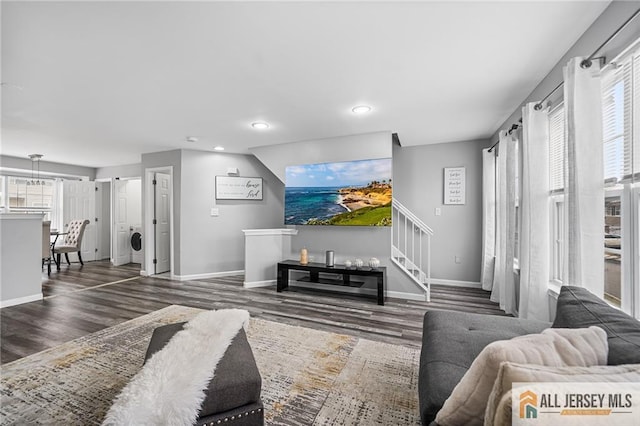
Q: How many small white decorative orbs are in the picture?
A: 3